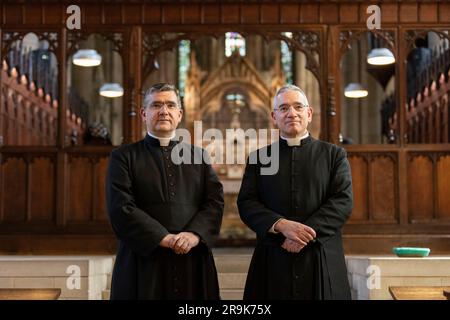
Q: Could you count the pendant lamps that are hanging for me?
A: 4